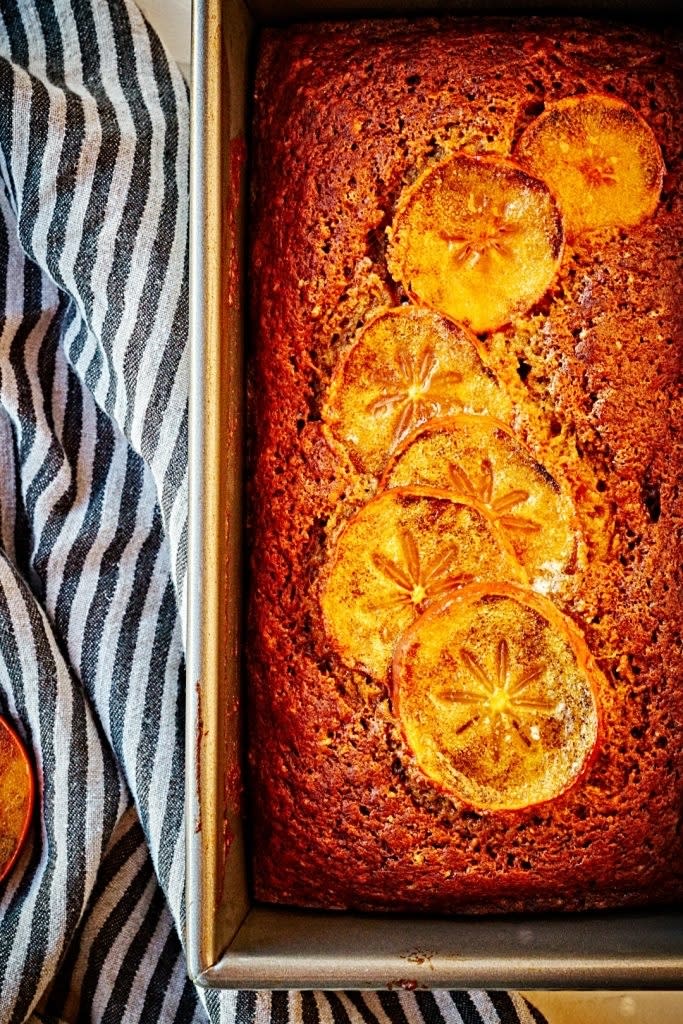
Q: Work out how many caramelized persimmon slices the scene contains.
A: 6